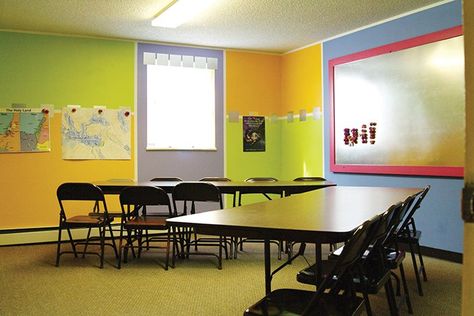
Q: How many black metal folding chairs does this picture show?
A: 12